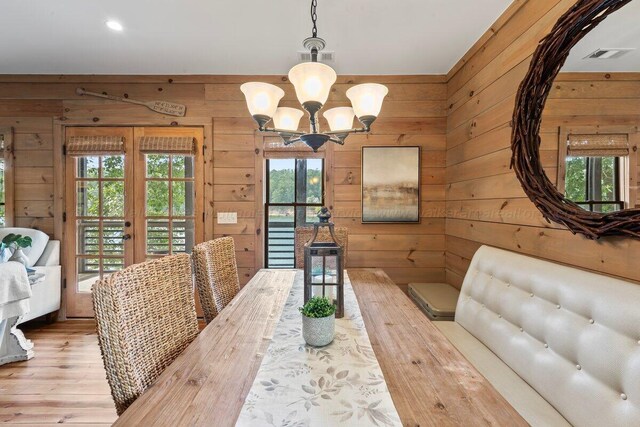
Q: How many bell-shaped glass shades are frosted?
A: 5